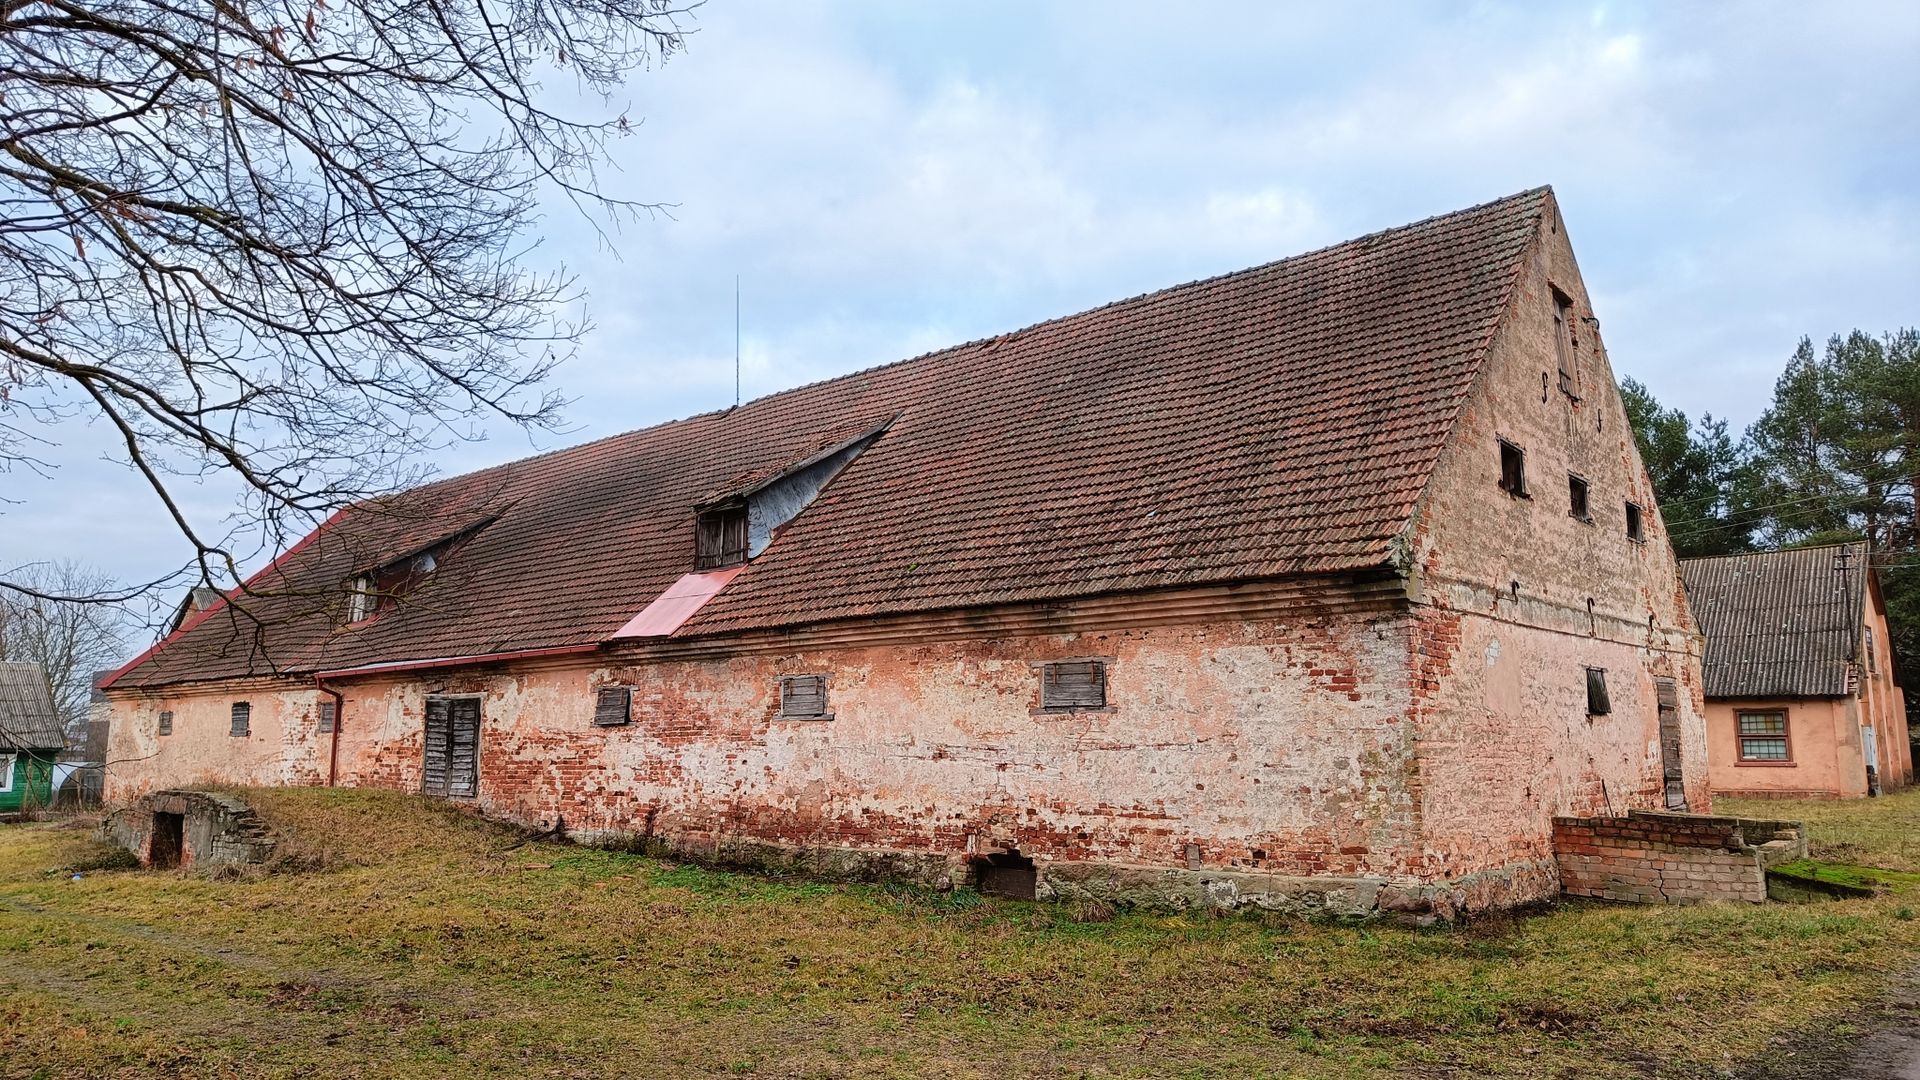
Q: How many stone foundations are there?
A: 1